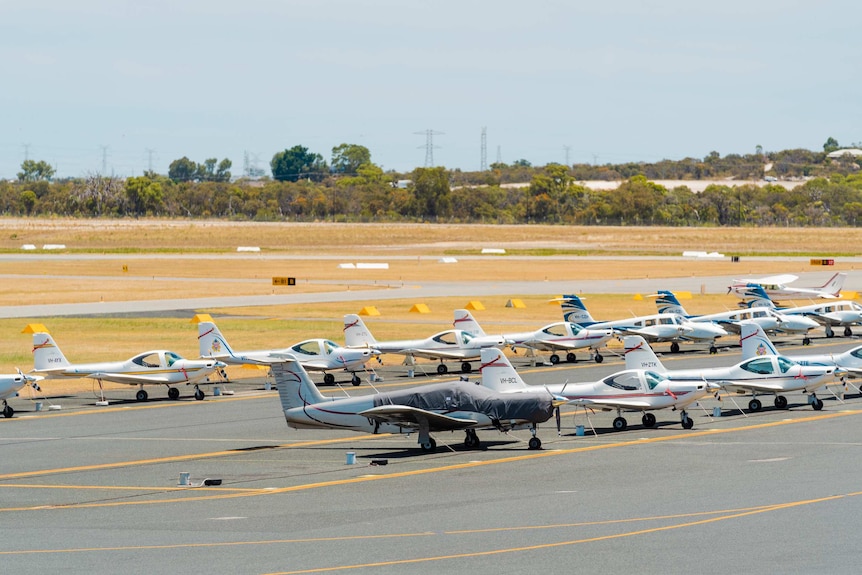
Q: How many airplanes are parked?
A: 13